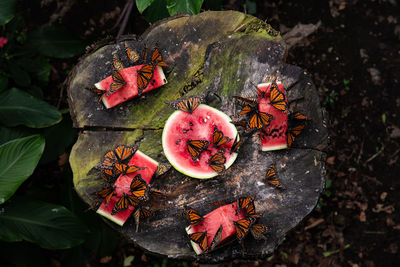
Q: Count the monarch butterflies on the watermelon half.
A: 5